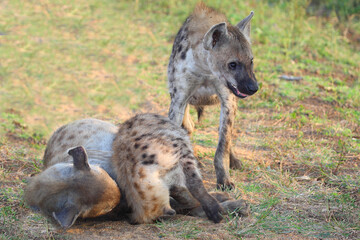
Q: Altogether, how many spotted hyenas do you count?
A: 3